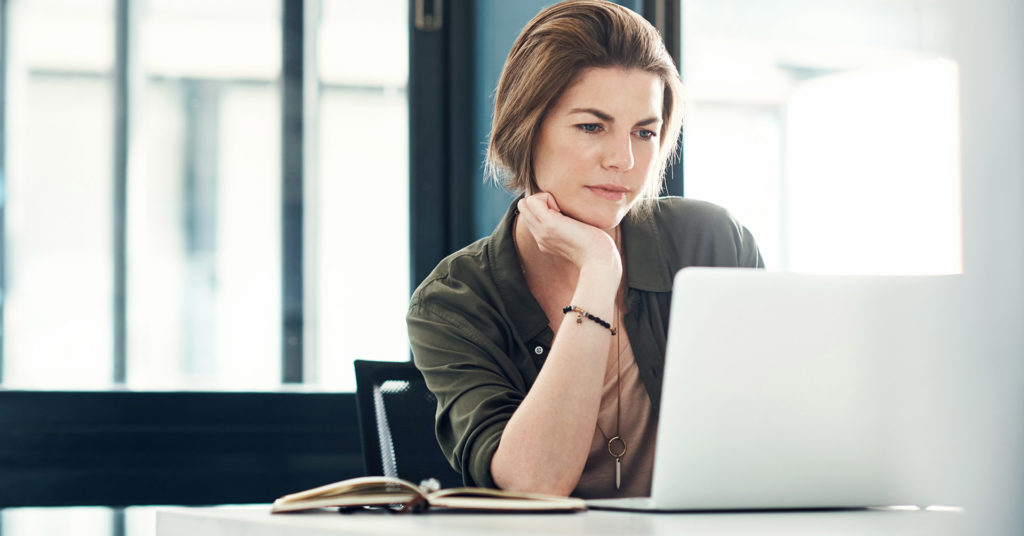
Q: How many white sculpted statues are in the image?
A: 0